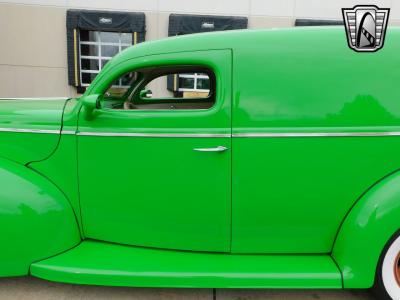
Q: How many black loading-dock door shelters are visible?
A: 3